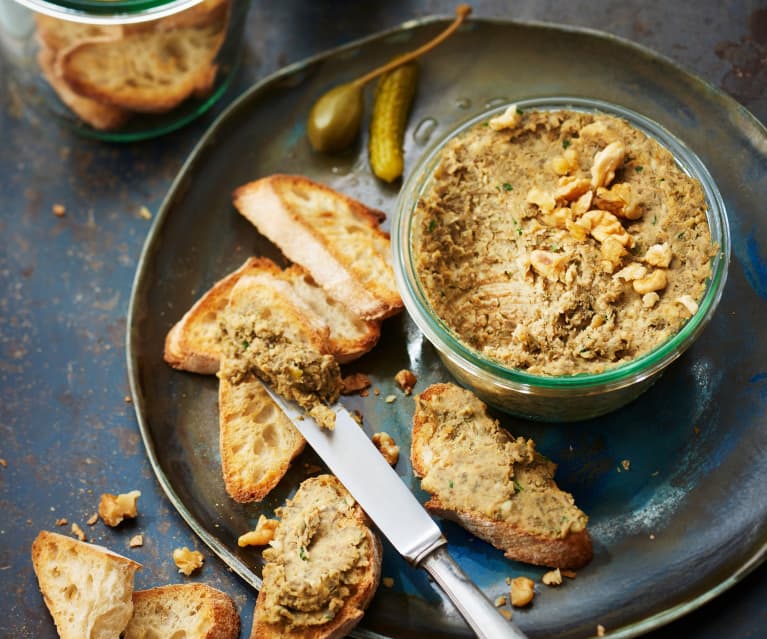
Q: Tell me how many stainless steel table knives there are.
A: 1